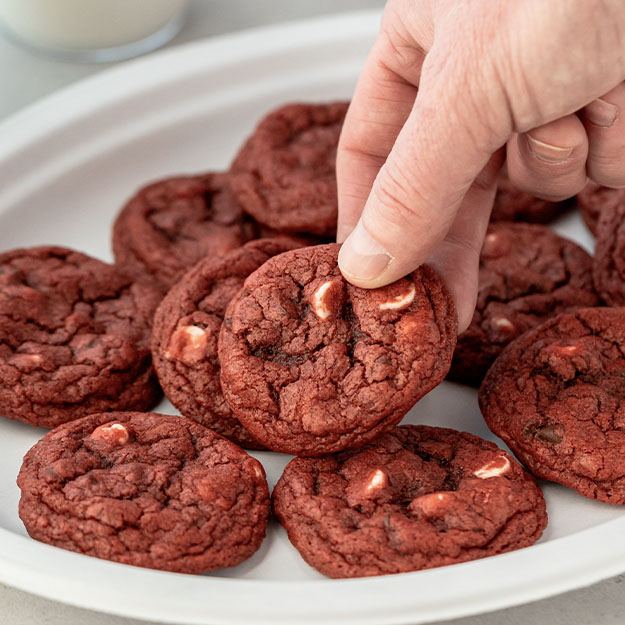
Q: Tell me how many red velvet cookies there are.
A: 12